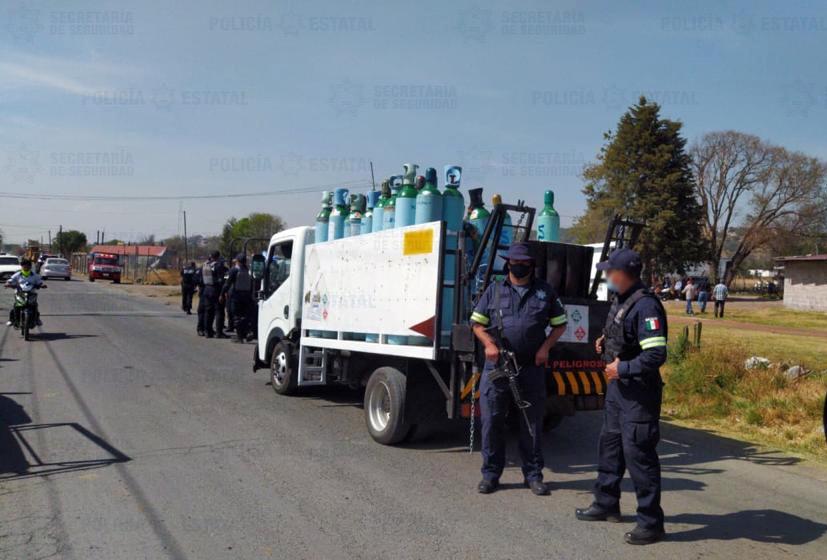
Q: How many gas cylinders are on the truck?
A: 13